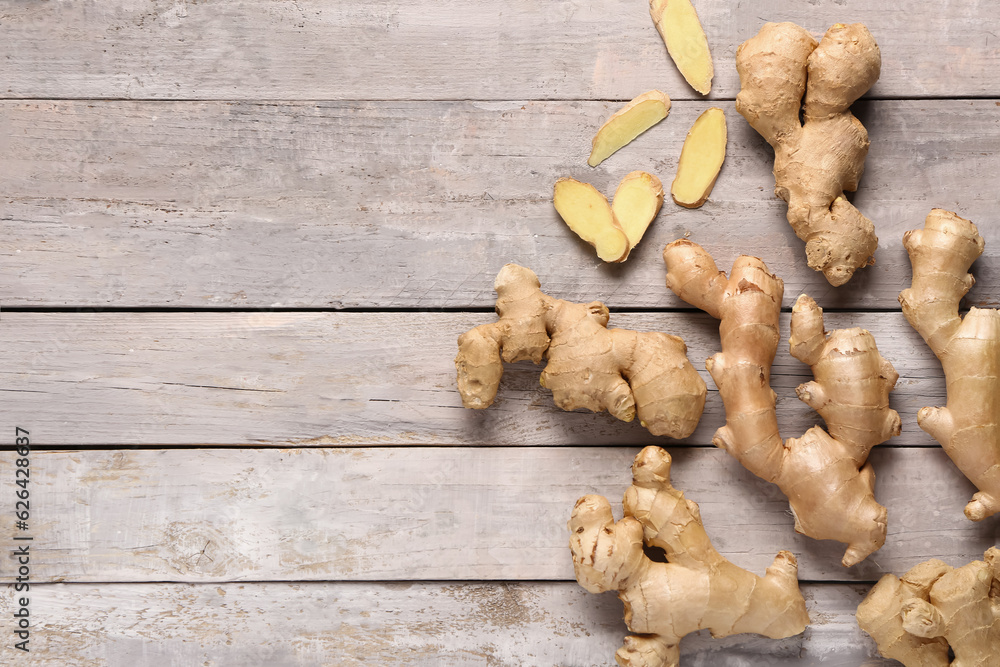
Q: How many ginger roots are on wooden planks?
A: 6